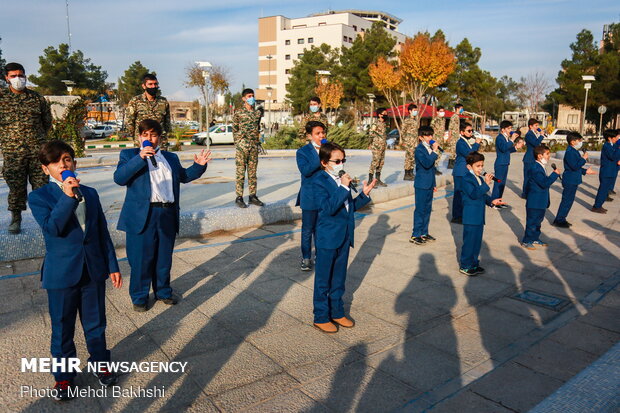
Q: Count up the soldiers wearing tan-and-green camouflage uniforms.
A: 8